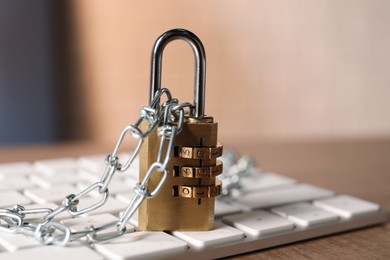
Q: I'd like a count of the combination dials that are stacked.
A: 3